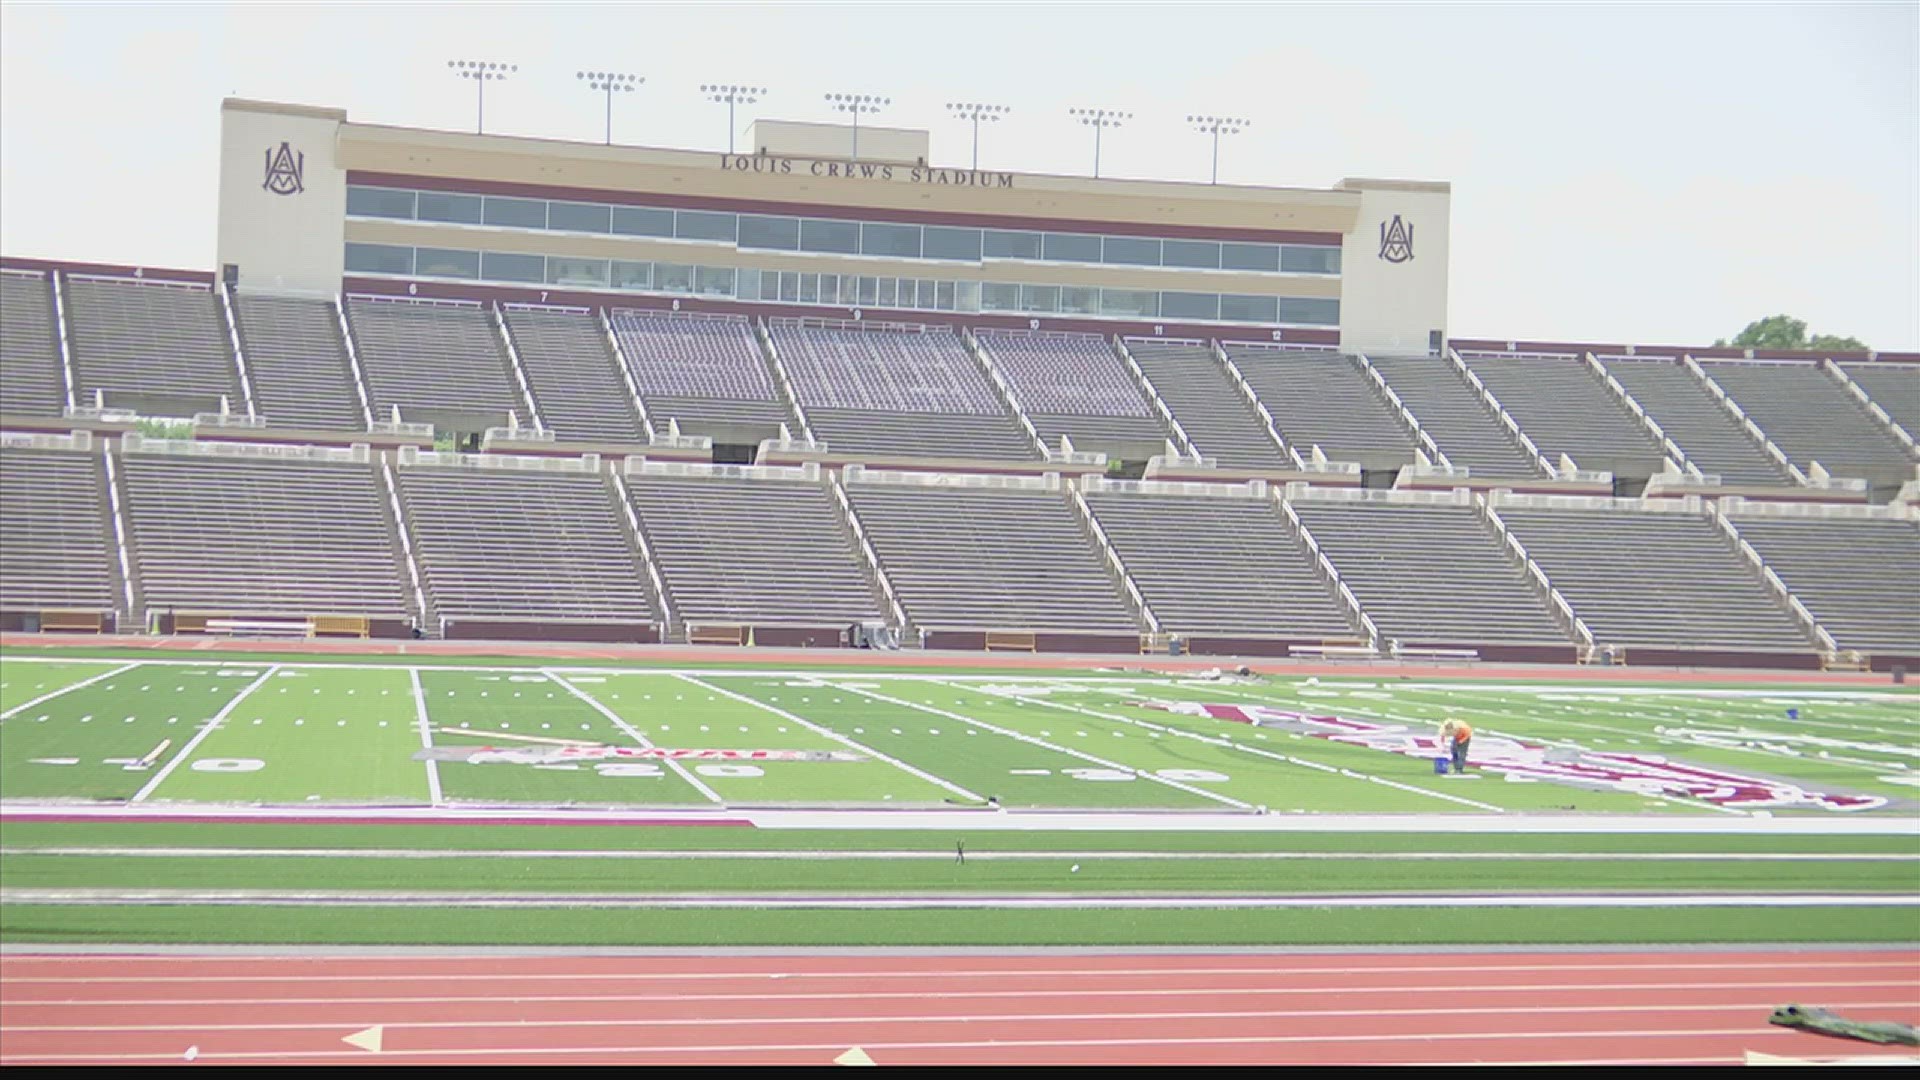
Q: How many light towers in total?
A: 7